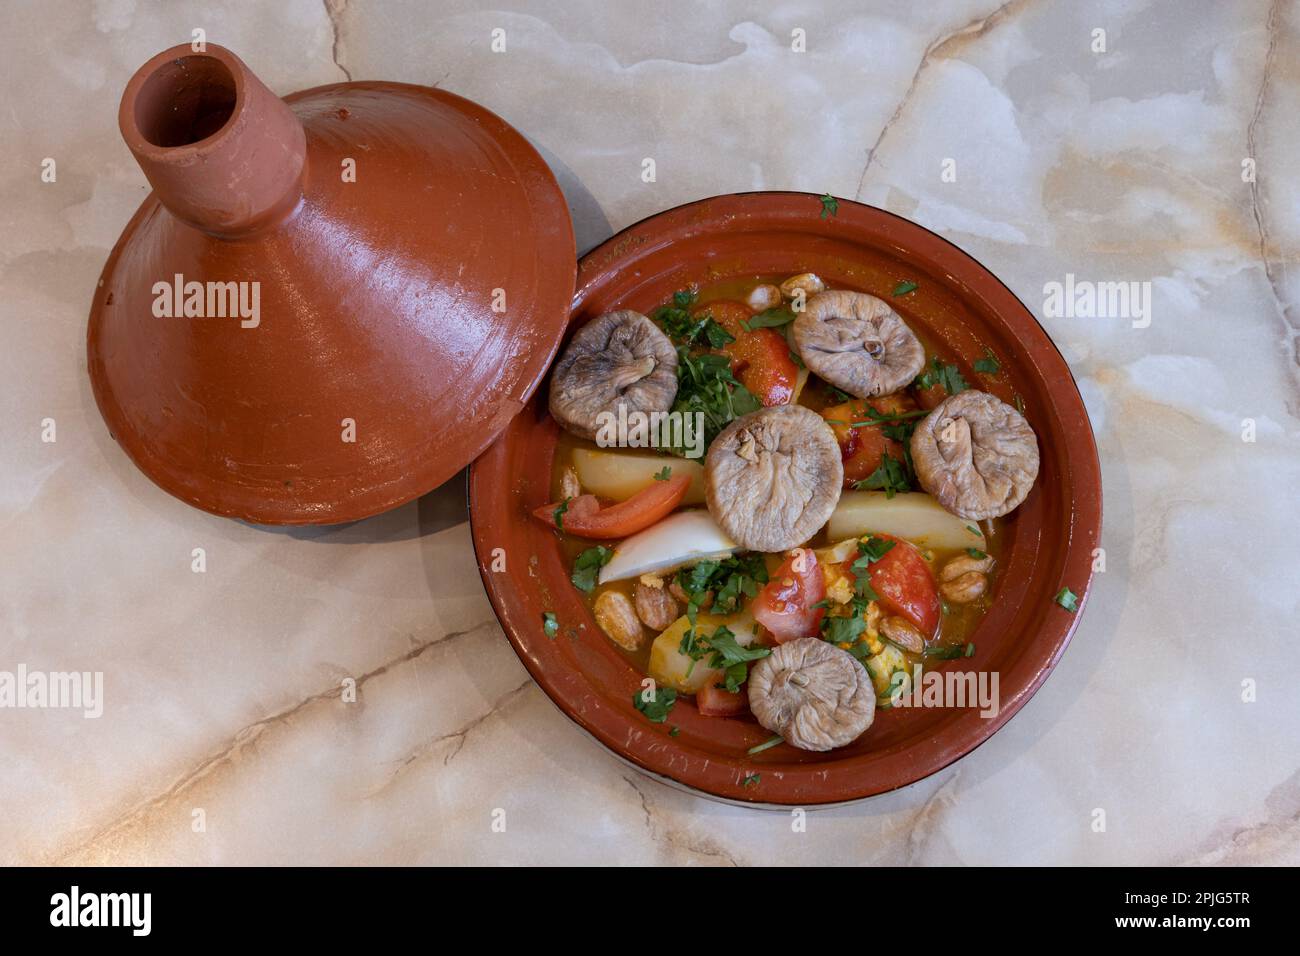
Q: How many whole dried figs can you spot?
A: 5